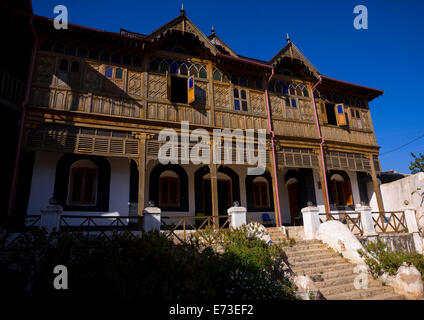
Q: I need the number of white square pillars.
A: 6